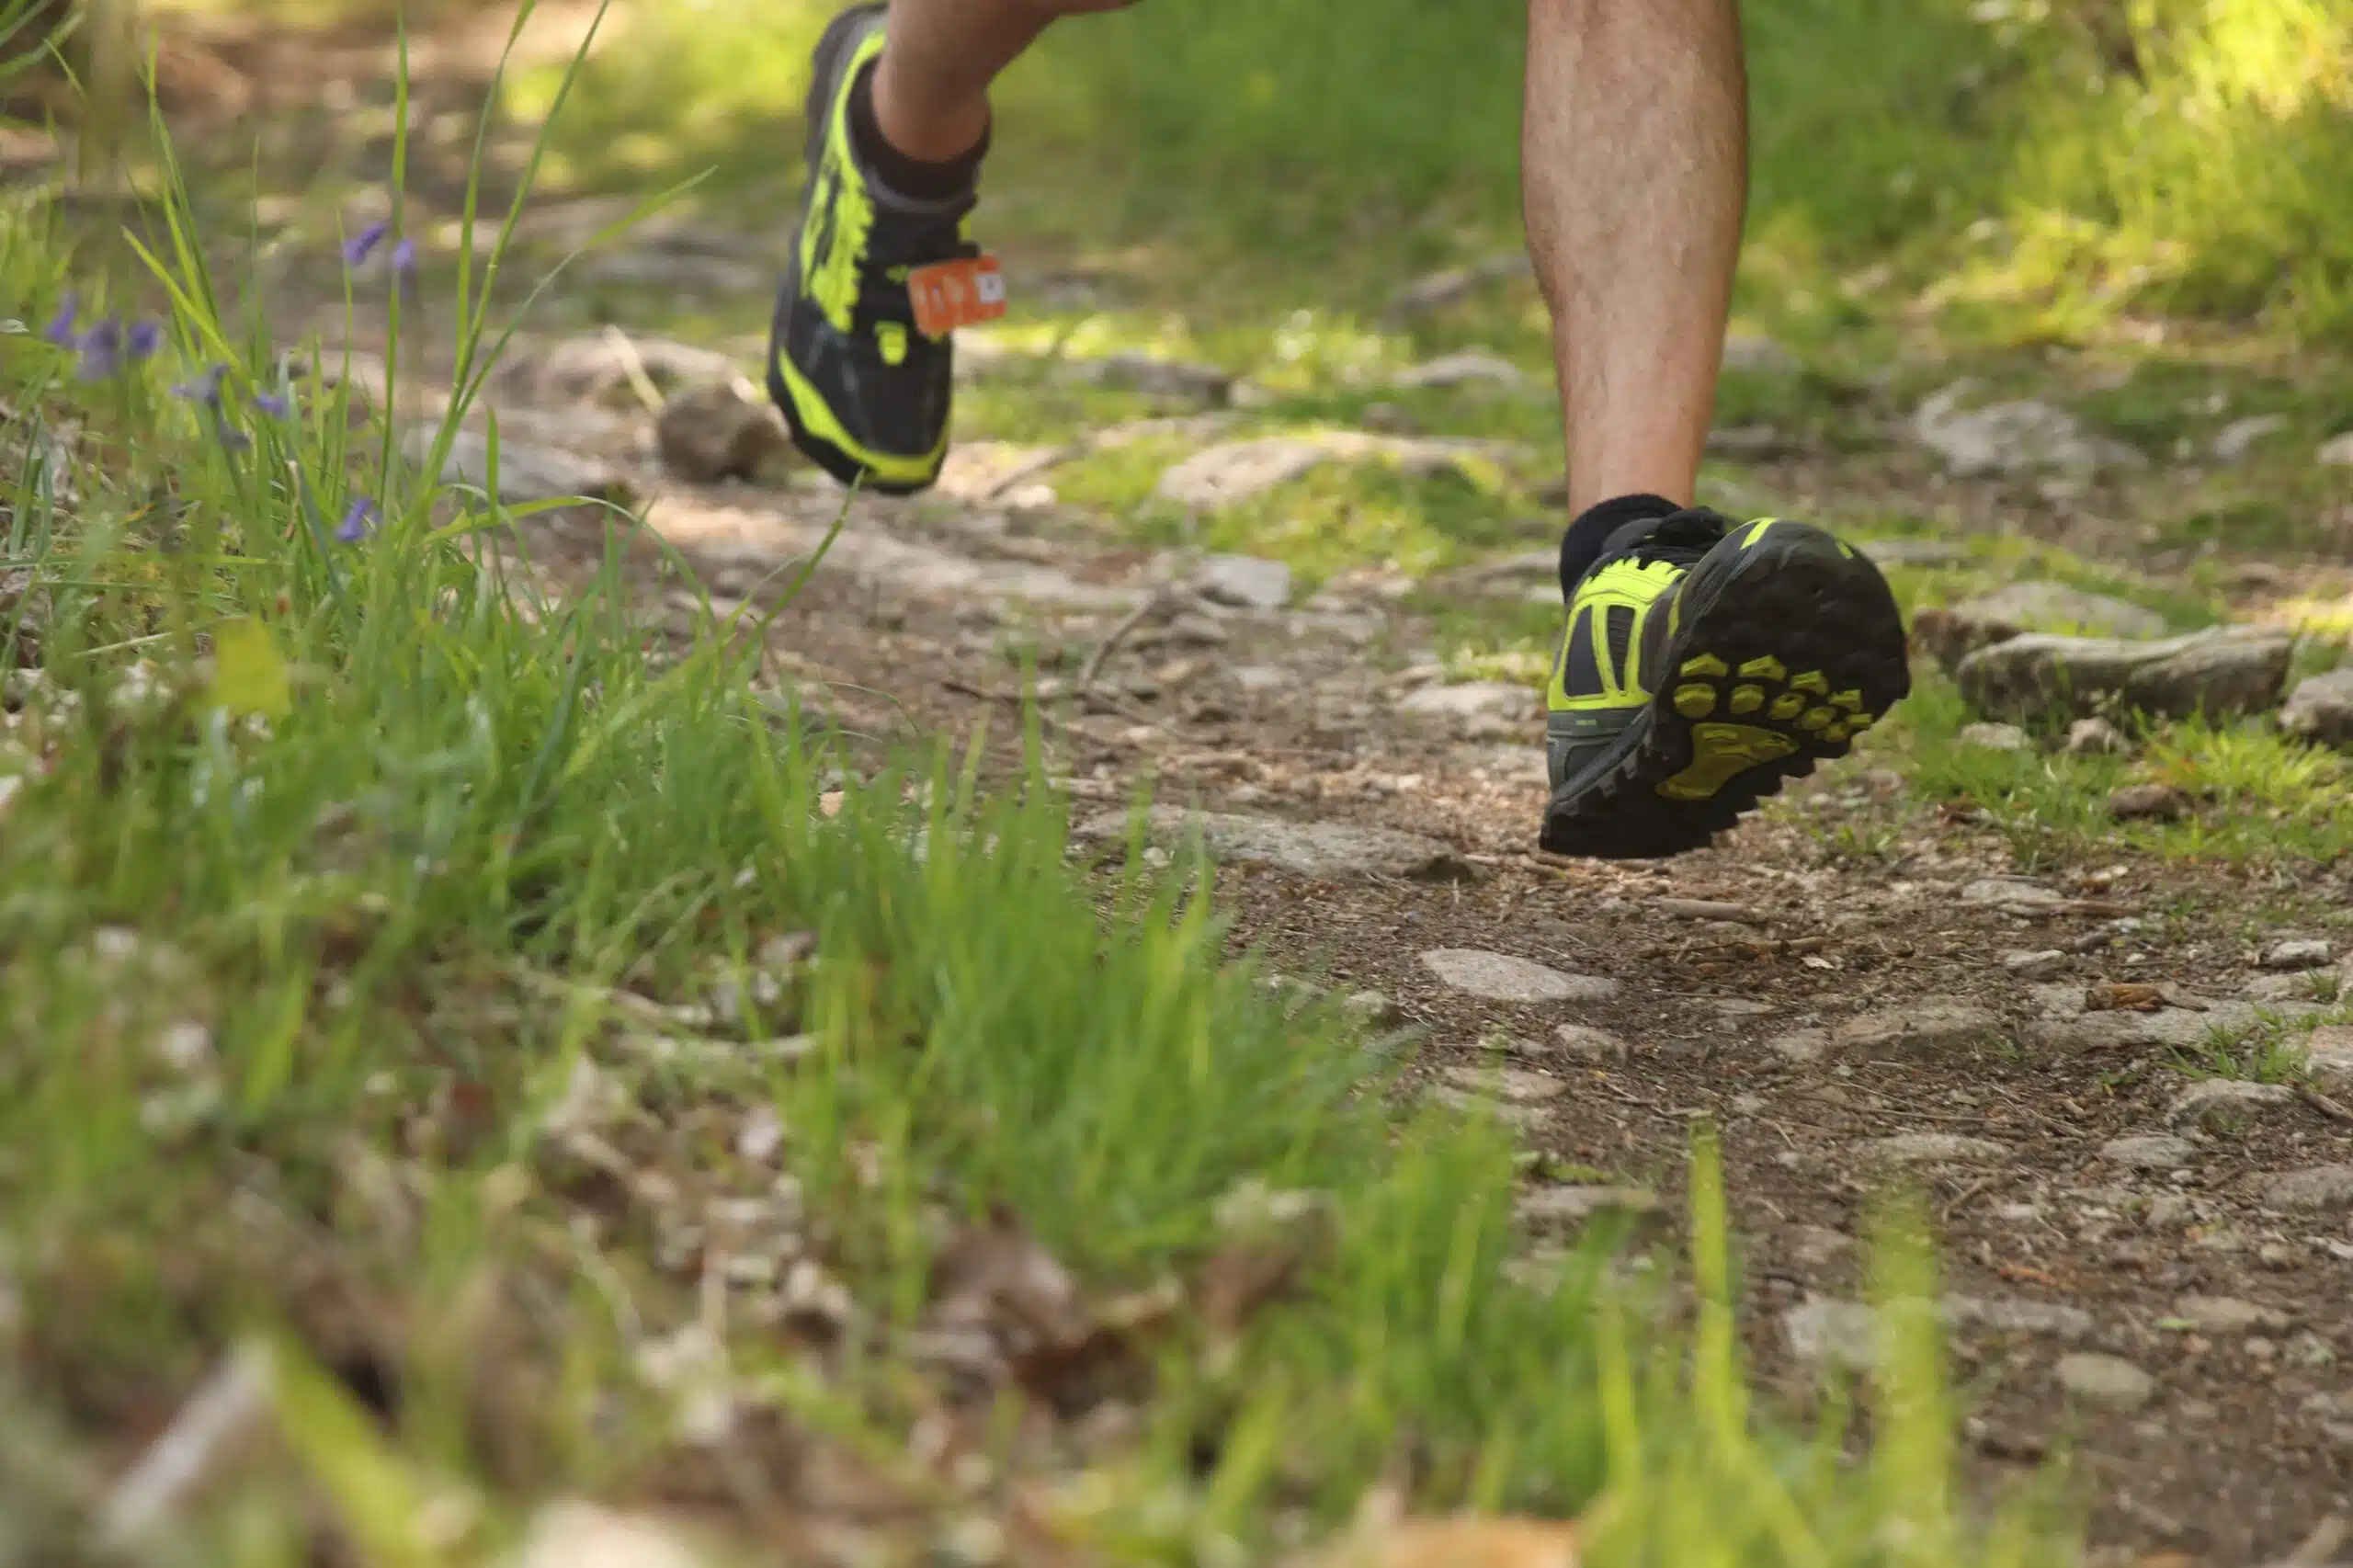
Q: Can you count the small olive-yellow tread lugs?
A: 10